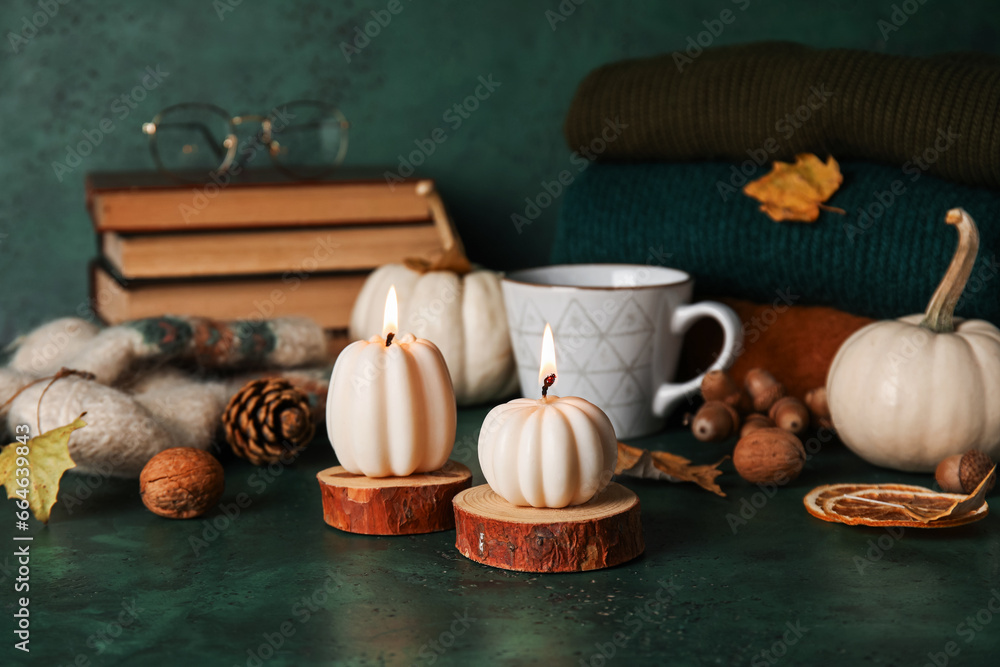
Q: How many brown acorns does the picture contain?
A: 7